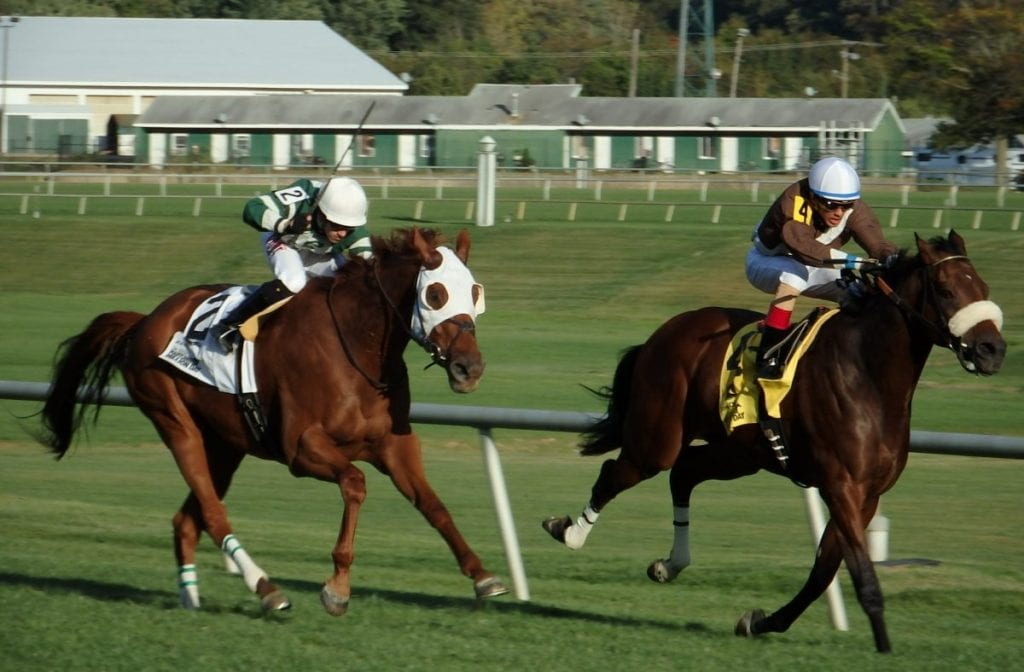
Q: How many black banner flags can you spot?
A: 0